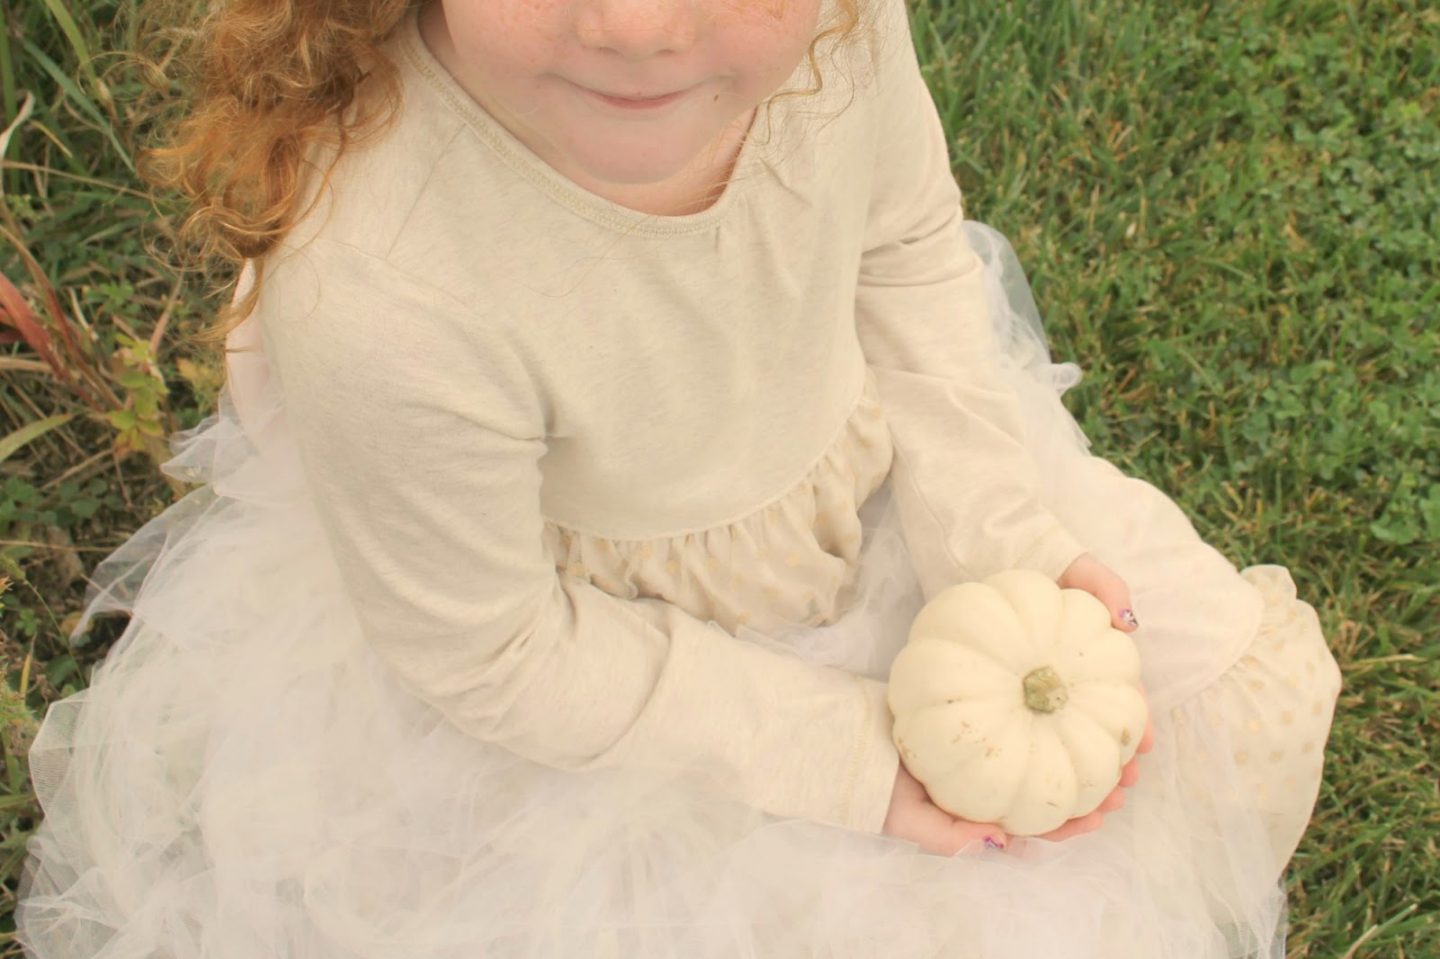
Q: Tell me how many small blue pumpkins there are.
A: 0